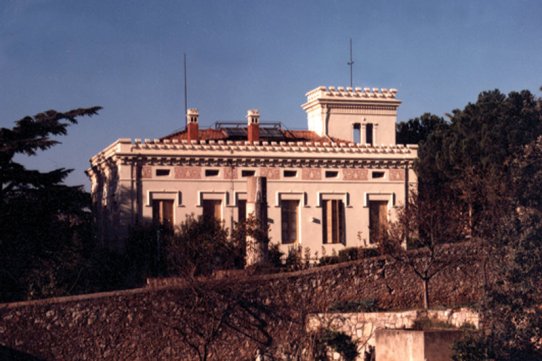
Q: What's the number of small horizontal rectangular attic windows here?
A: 6